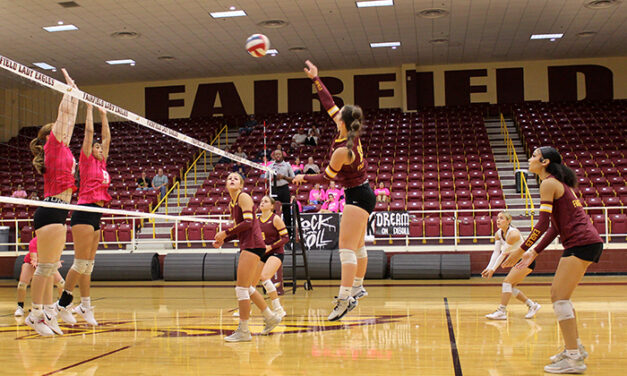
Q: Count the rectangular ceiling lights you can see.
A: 8